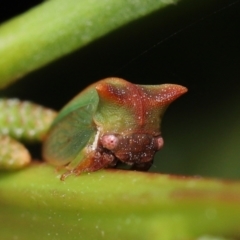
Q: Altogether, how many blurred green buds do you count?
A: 2